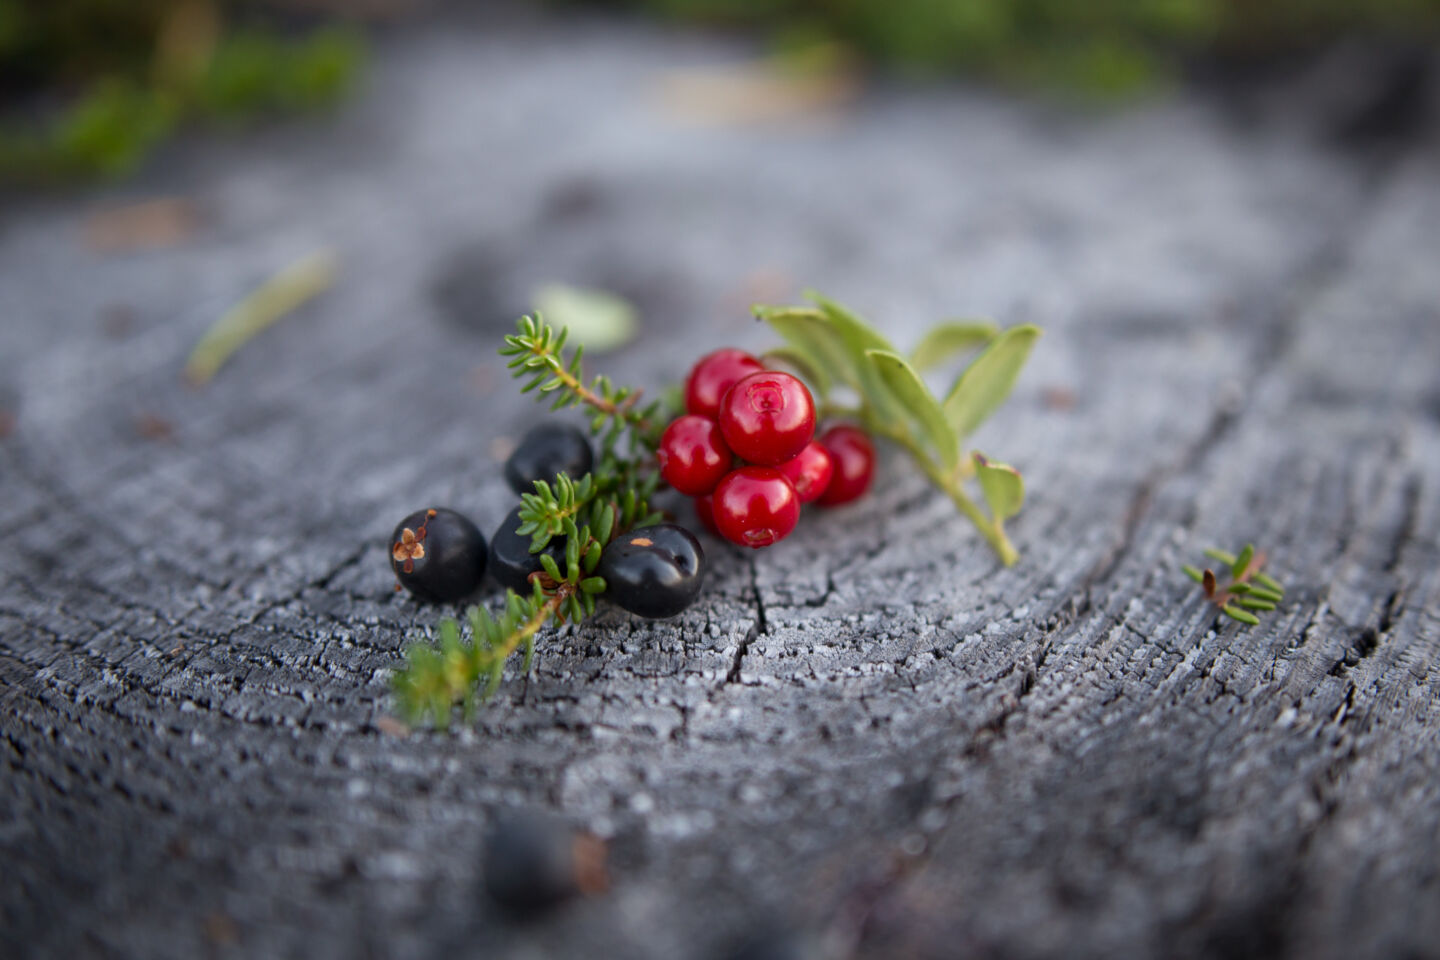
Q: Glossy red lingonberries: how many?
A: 7